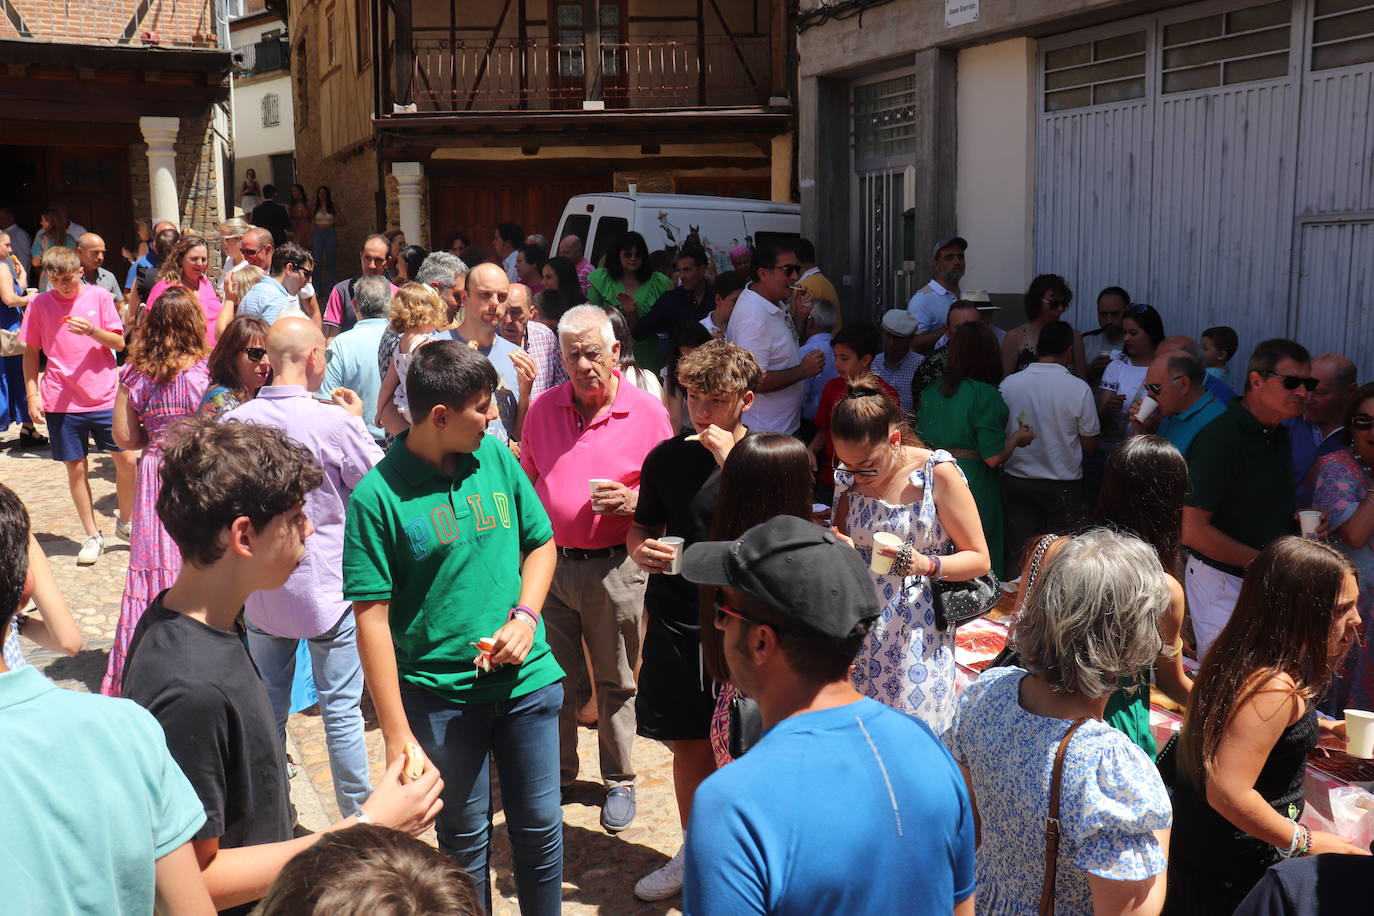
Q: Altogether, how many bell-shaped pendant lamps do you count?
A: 0